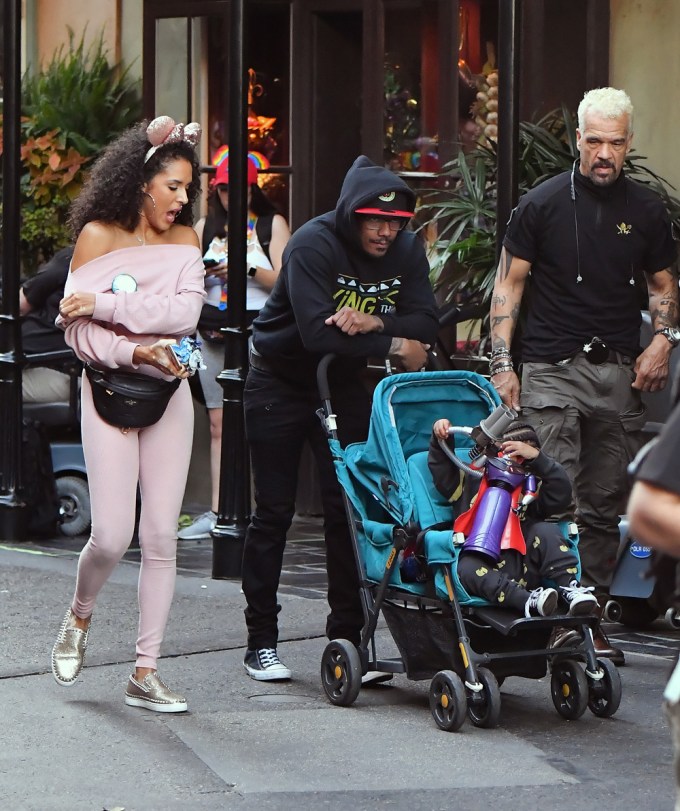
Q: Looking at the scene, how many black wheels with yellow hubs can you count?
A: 3